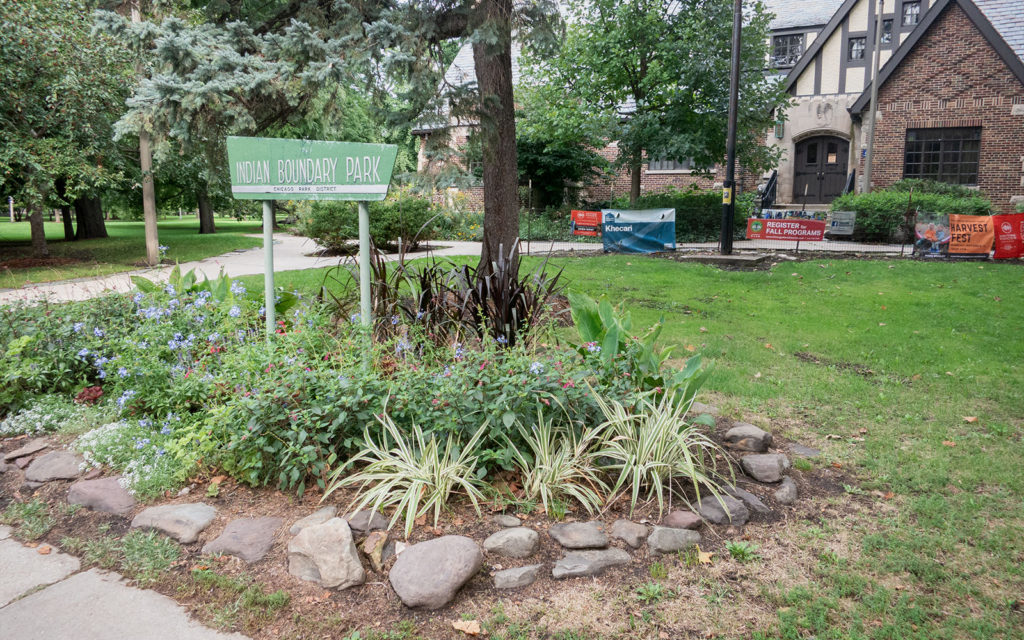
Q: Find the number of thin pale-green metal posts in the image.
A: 2